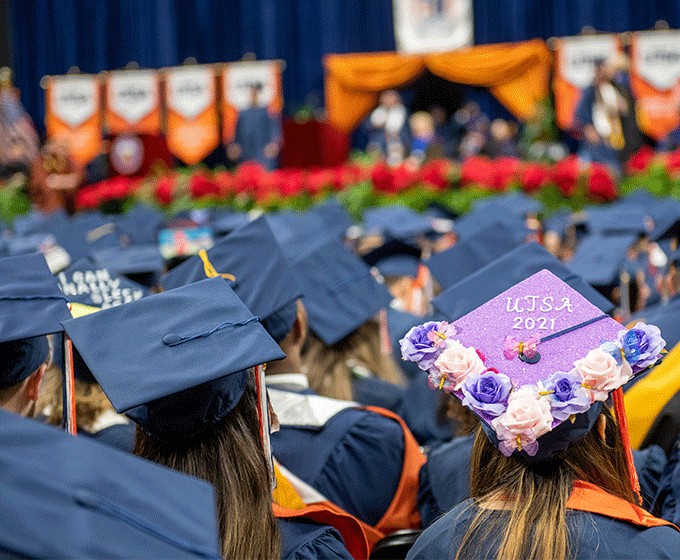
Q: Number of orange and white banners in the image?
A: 6